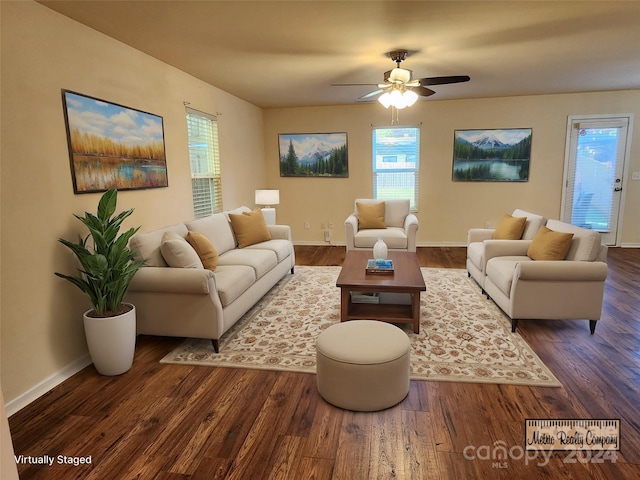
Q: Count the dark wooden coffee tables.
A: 1